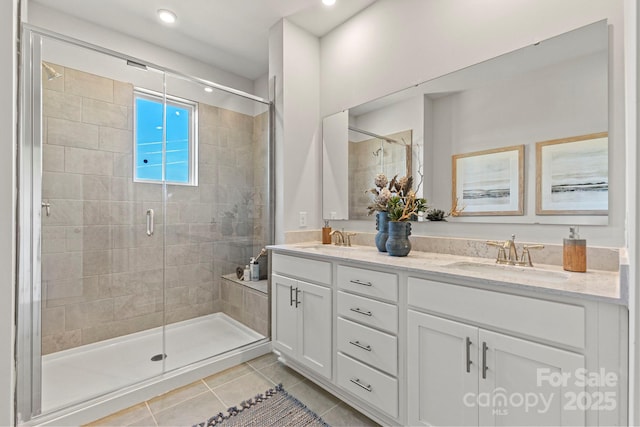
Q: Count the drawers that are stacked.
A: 4